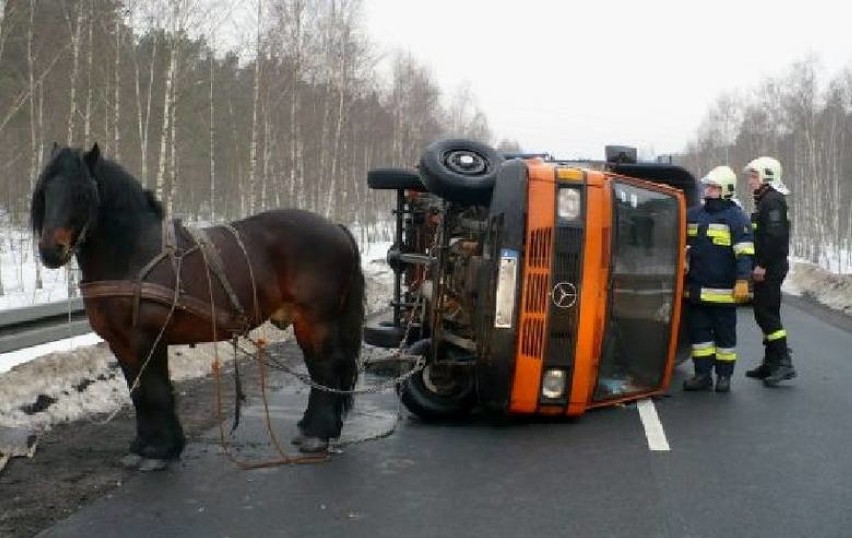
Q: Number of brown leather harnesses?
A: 1